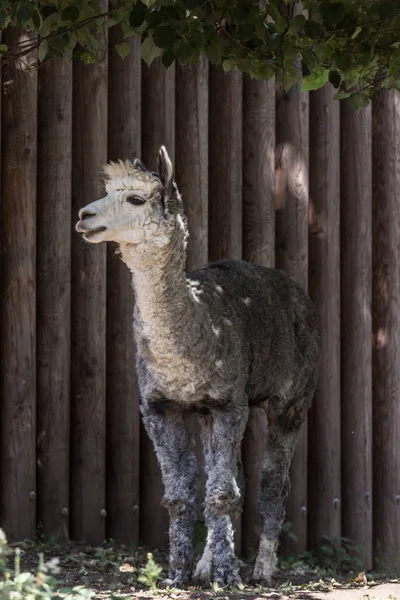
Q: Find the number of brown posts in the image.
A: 12